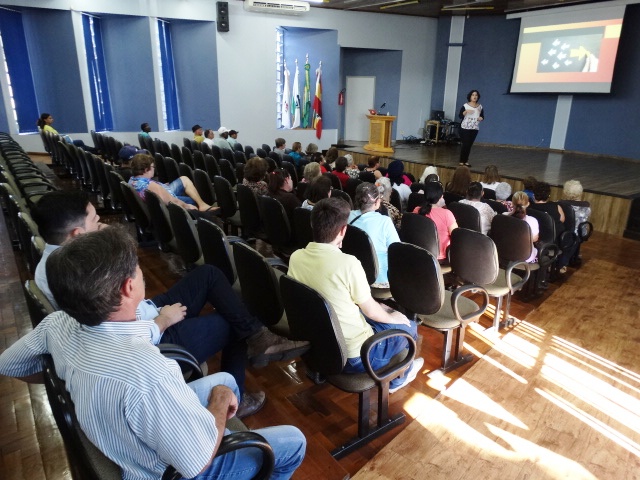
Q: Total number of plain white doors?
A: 1